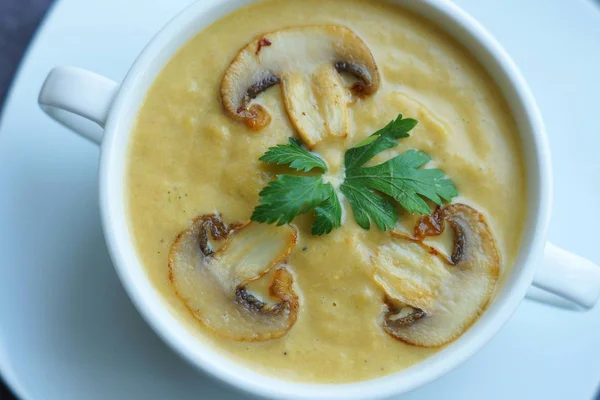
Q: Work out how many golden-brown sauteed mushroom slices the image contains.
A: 3